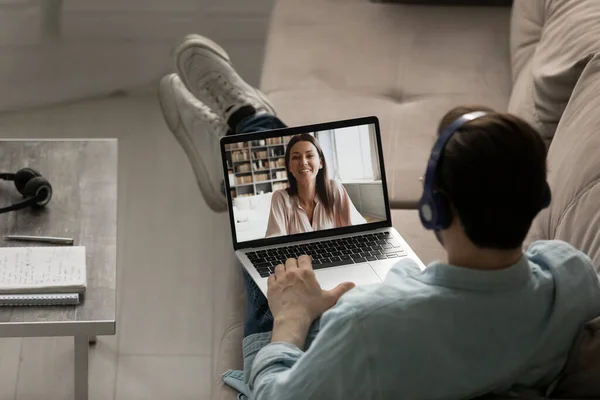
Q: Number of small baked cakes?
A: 0